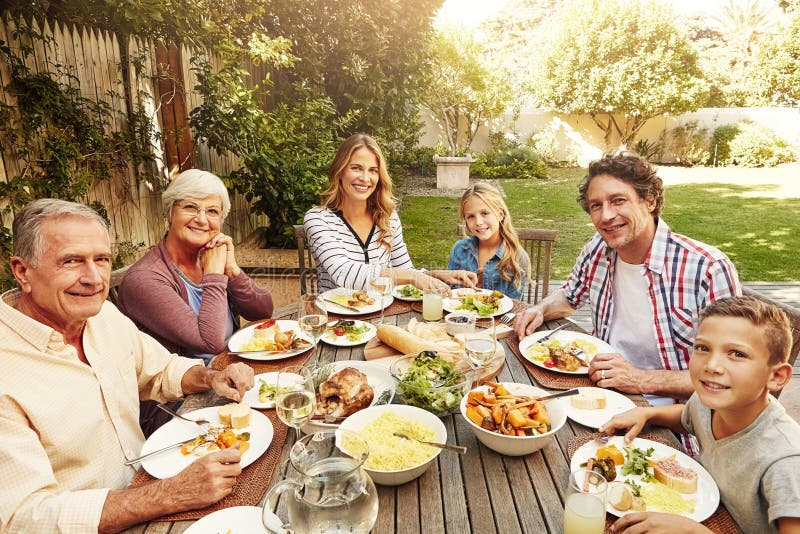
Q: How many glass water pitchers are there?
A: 1